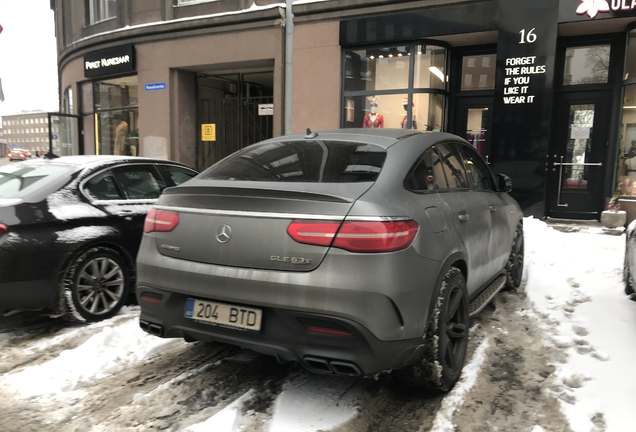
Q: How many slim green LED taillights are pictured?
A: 0